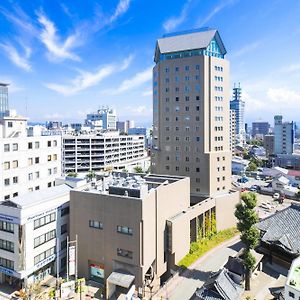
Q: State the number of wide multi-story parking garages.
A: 1